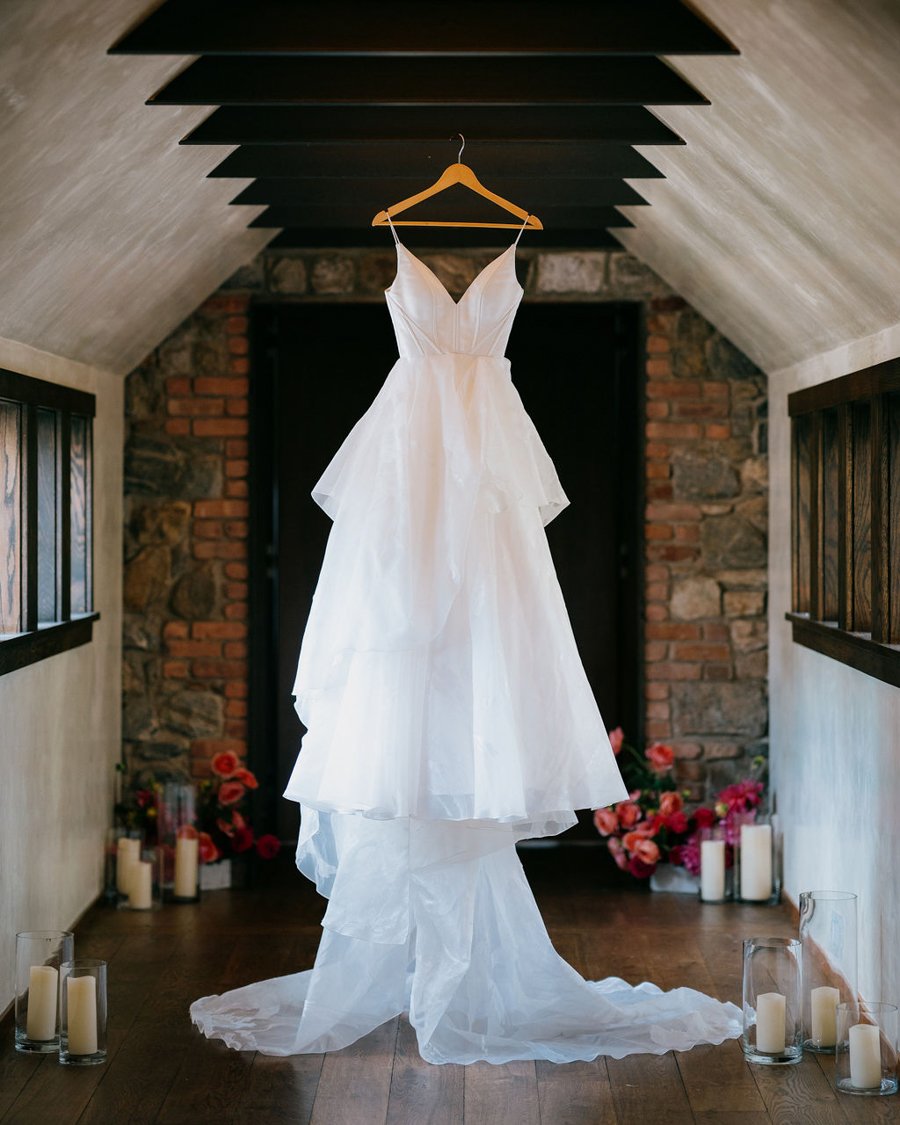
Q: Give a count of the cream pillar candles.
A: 10